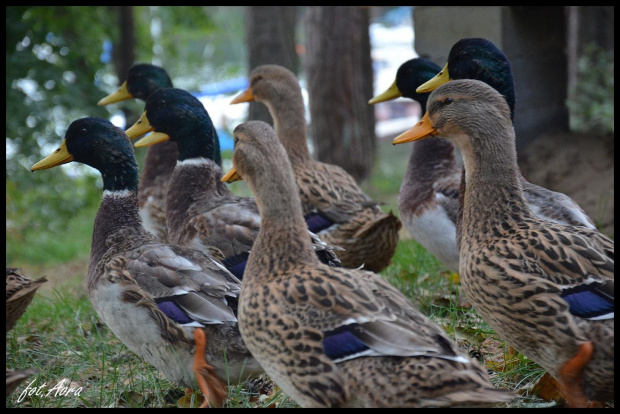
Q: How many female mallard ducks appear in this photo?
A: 3